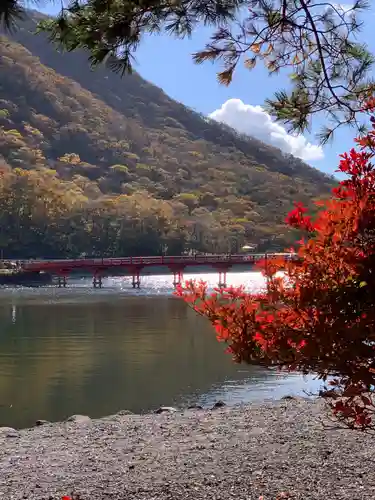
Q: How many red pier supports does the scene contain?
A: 5